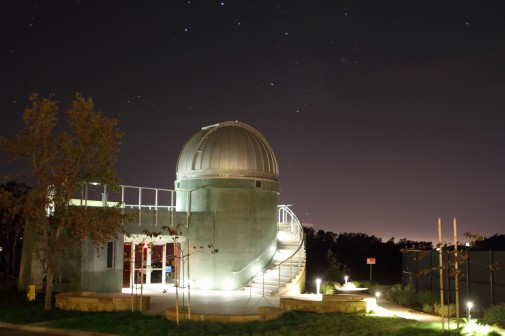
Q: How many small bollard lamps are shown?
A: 4